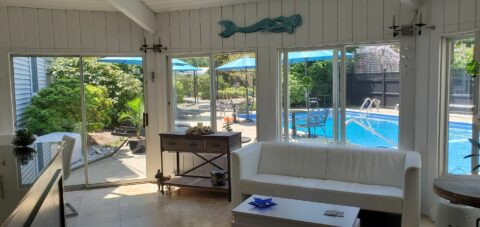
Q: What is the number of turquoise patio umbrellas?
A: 4